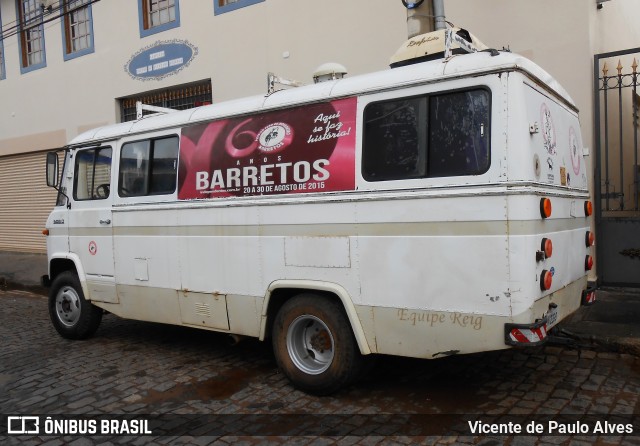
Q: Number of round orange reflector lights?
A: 6